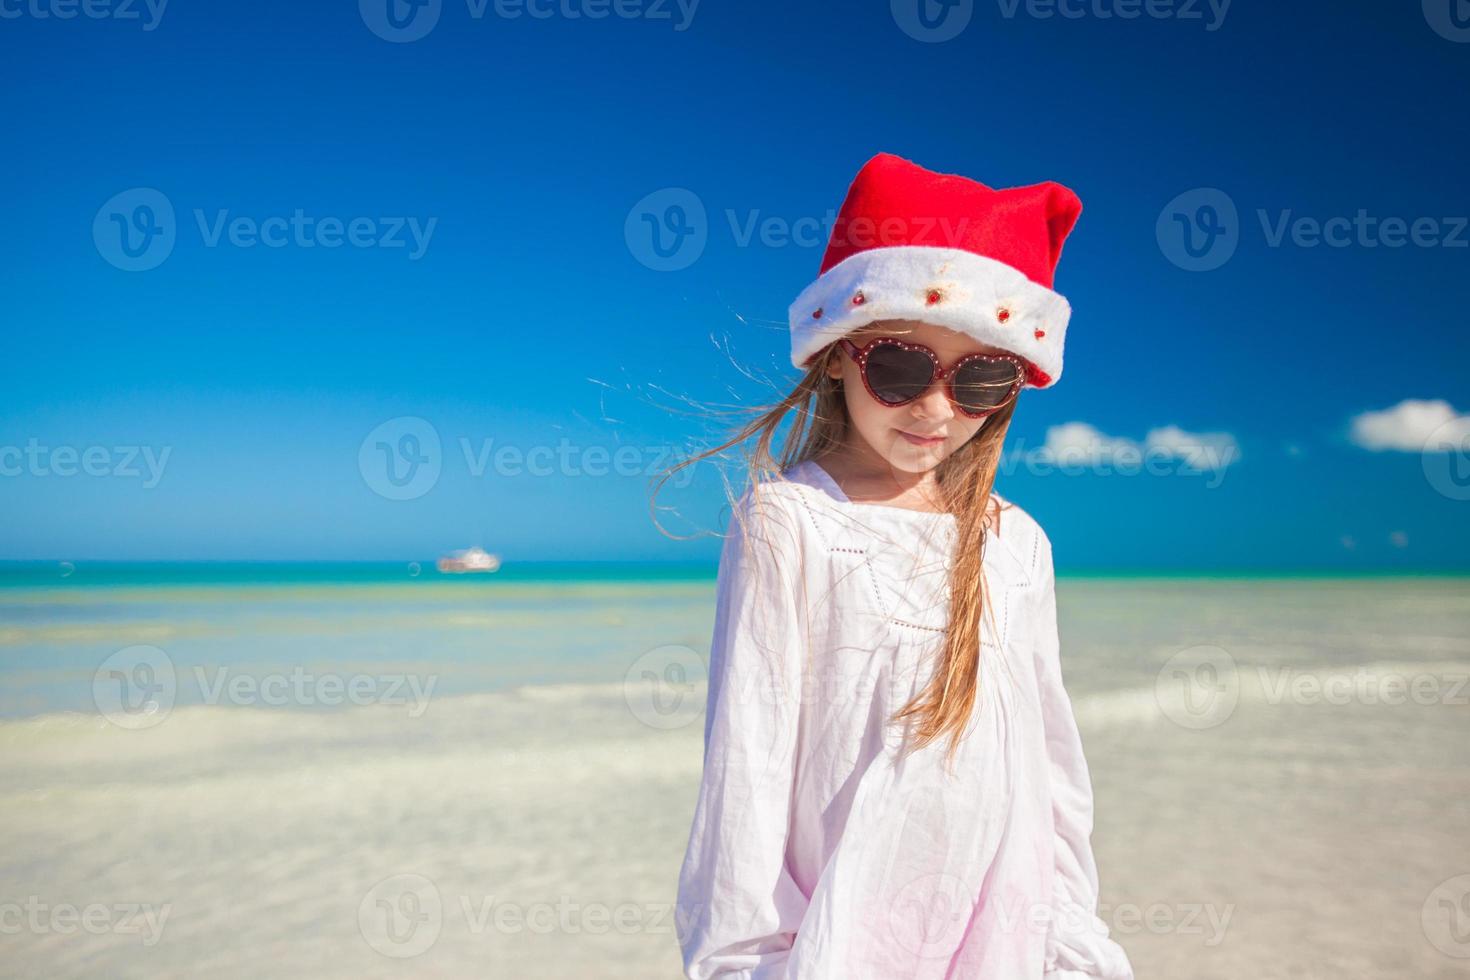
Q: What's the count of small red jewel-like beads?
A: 5